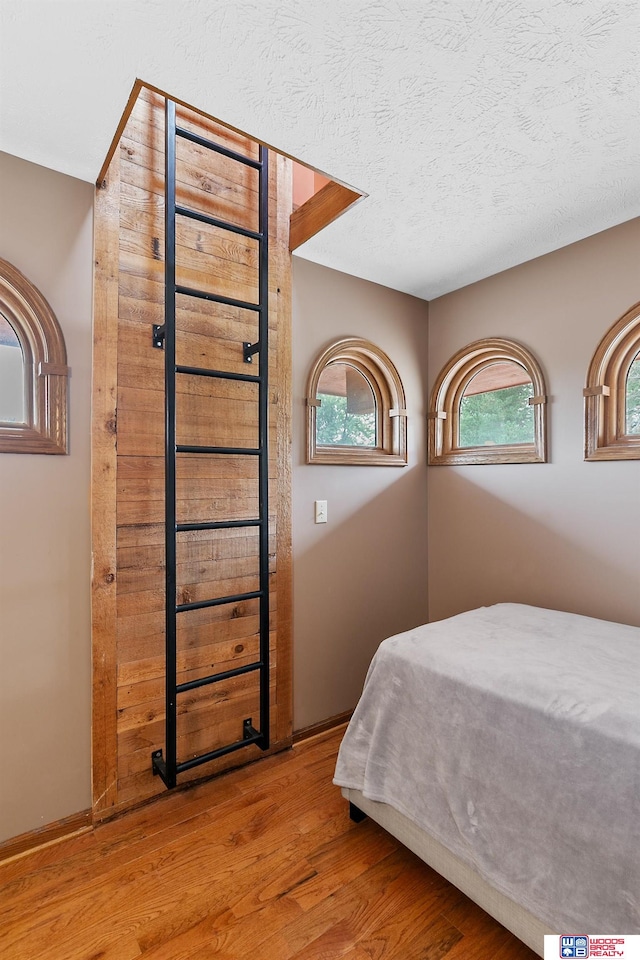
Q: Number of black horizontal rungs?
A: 9